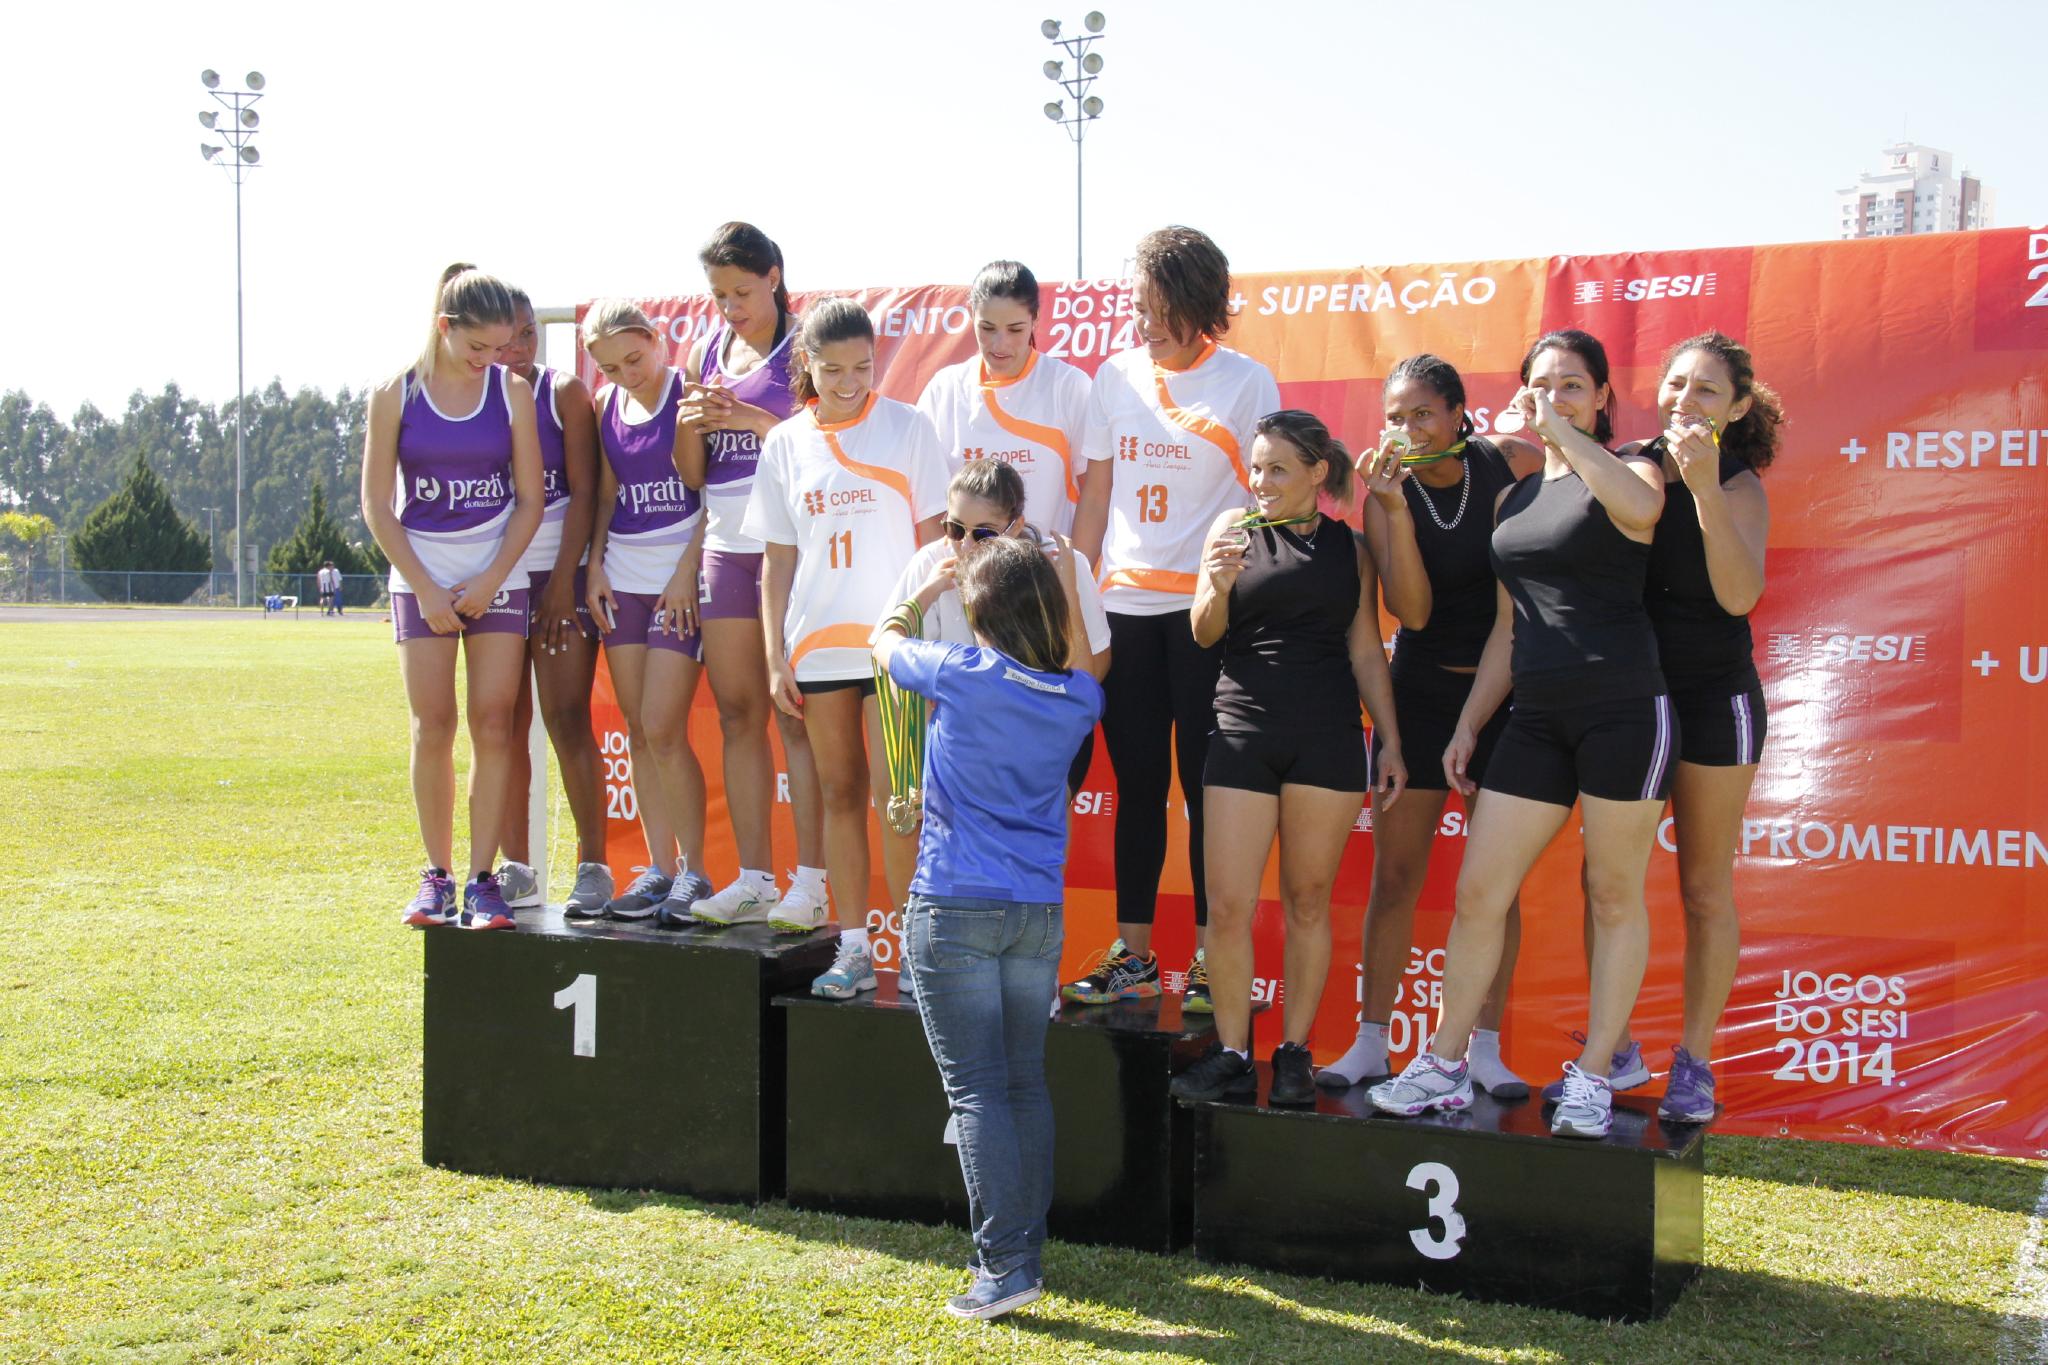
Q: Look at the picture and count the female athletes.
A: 12